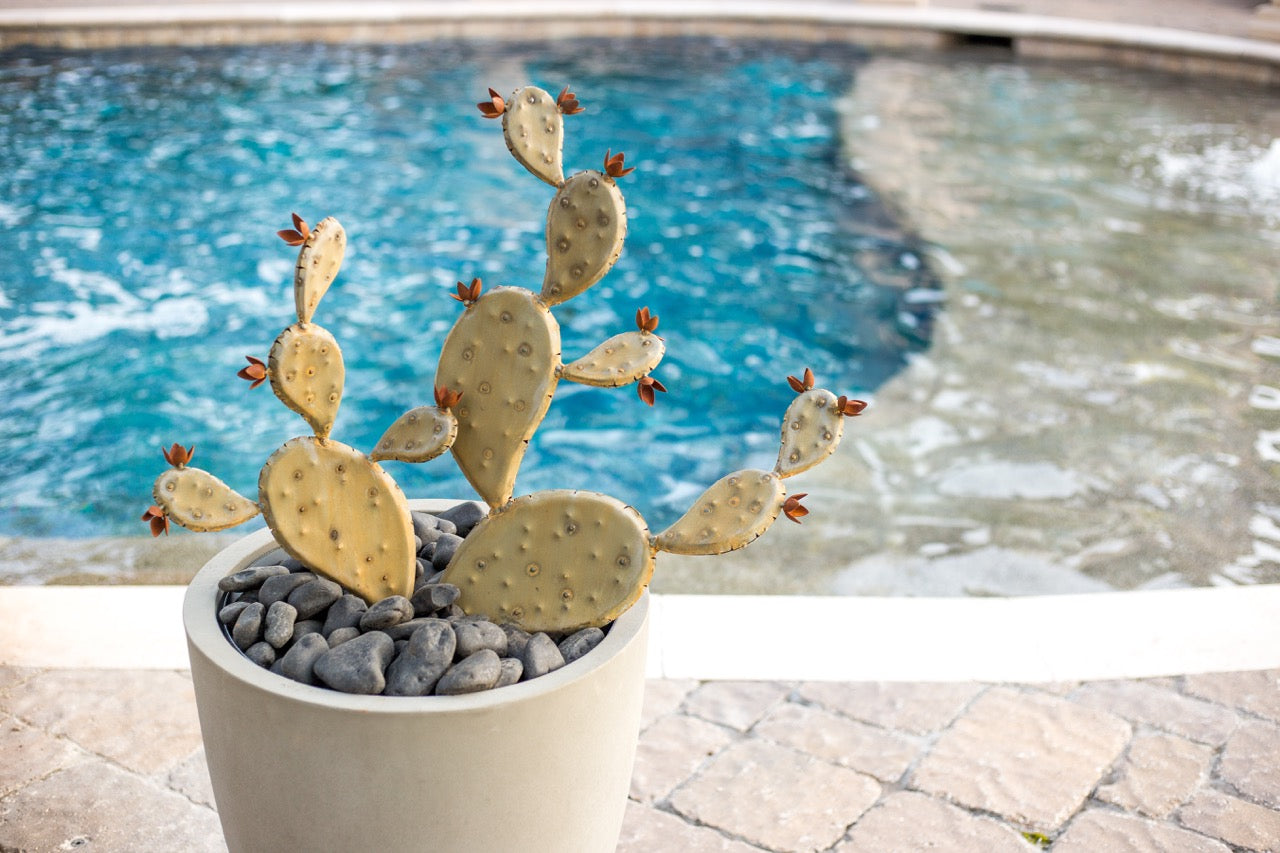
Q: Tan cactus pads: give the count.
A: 12